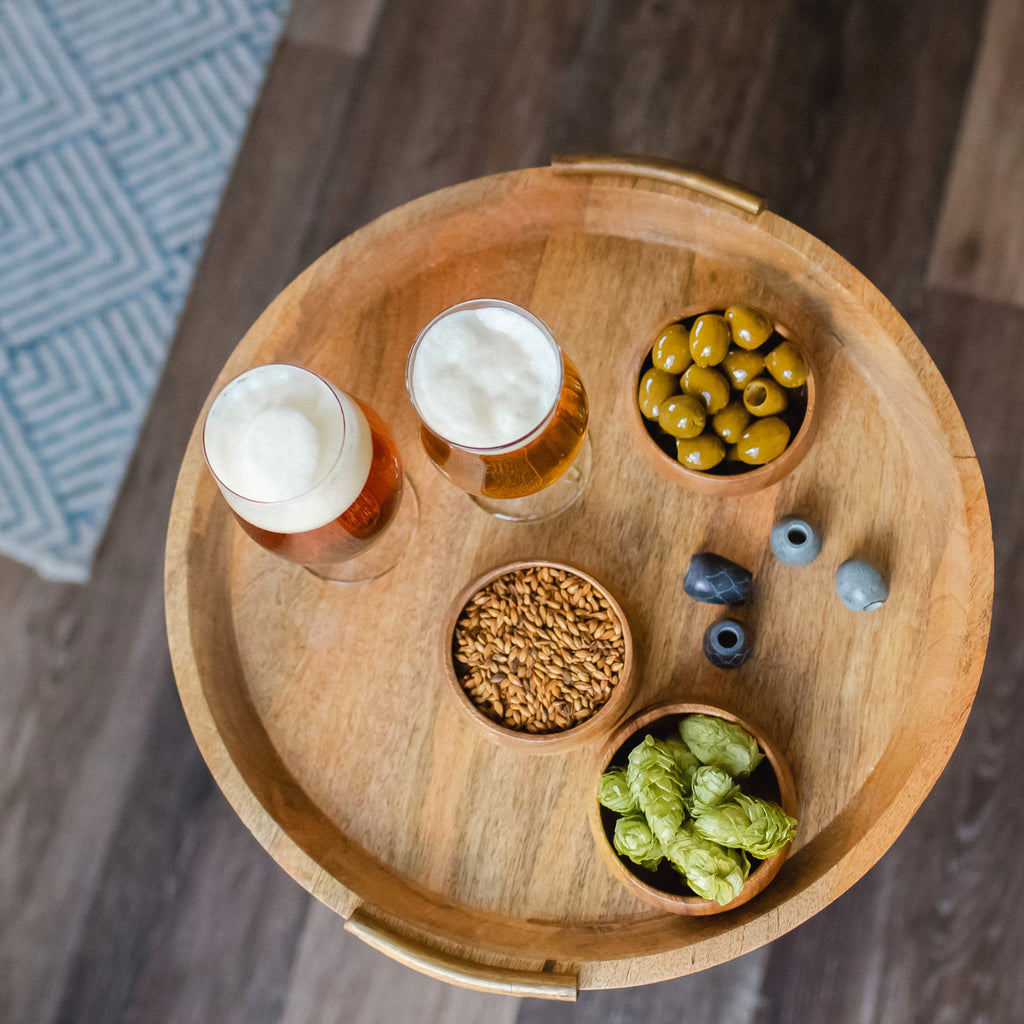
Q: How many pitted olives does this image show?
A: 1